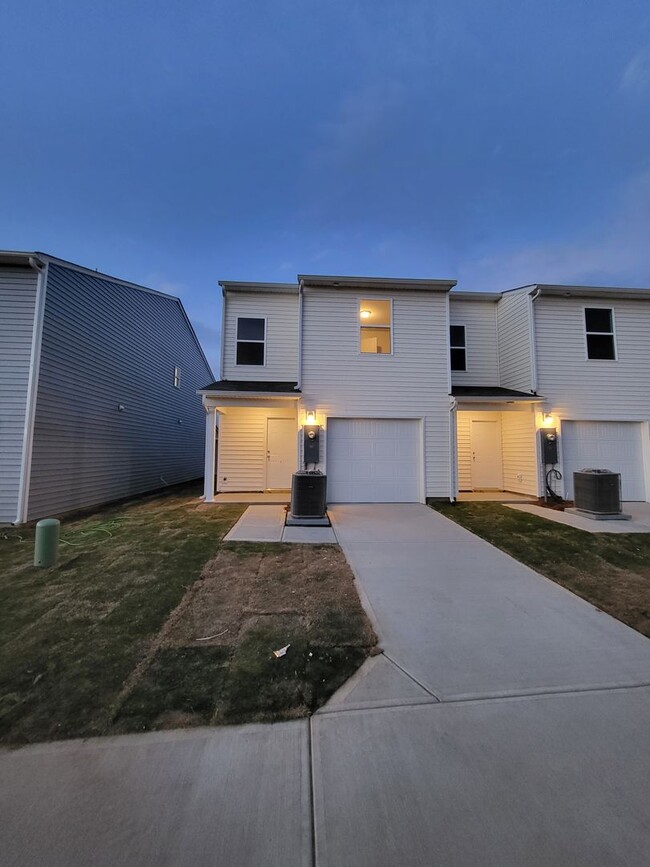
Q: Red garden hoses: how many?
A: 0